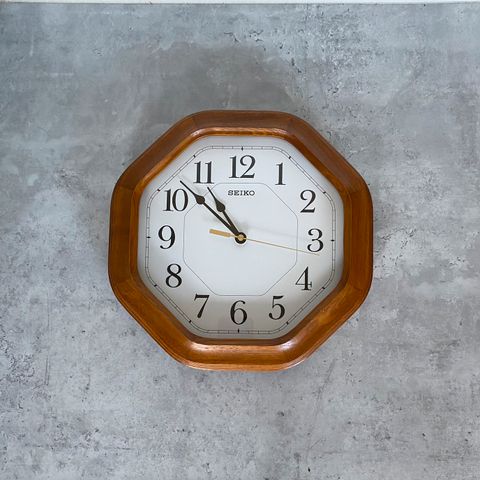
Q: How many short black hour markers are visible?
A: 12